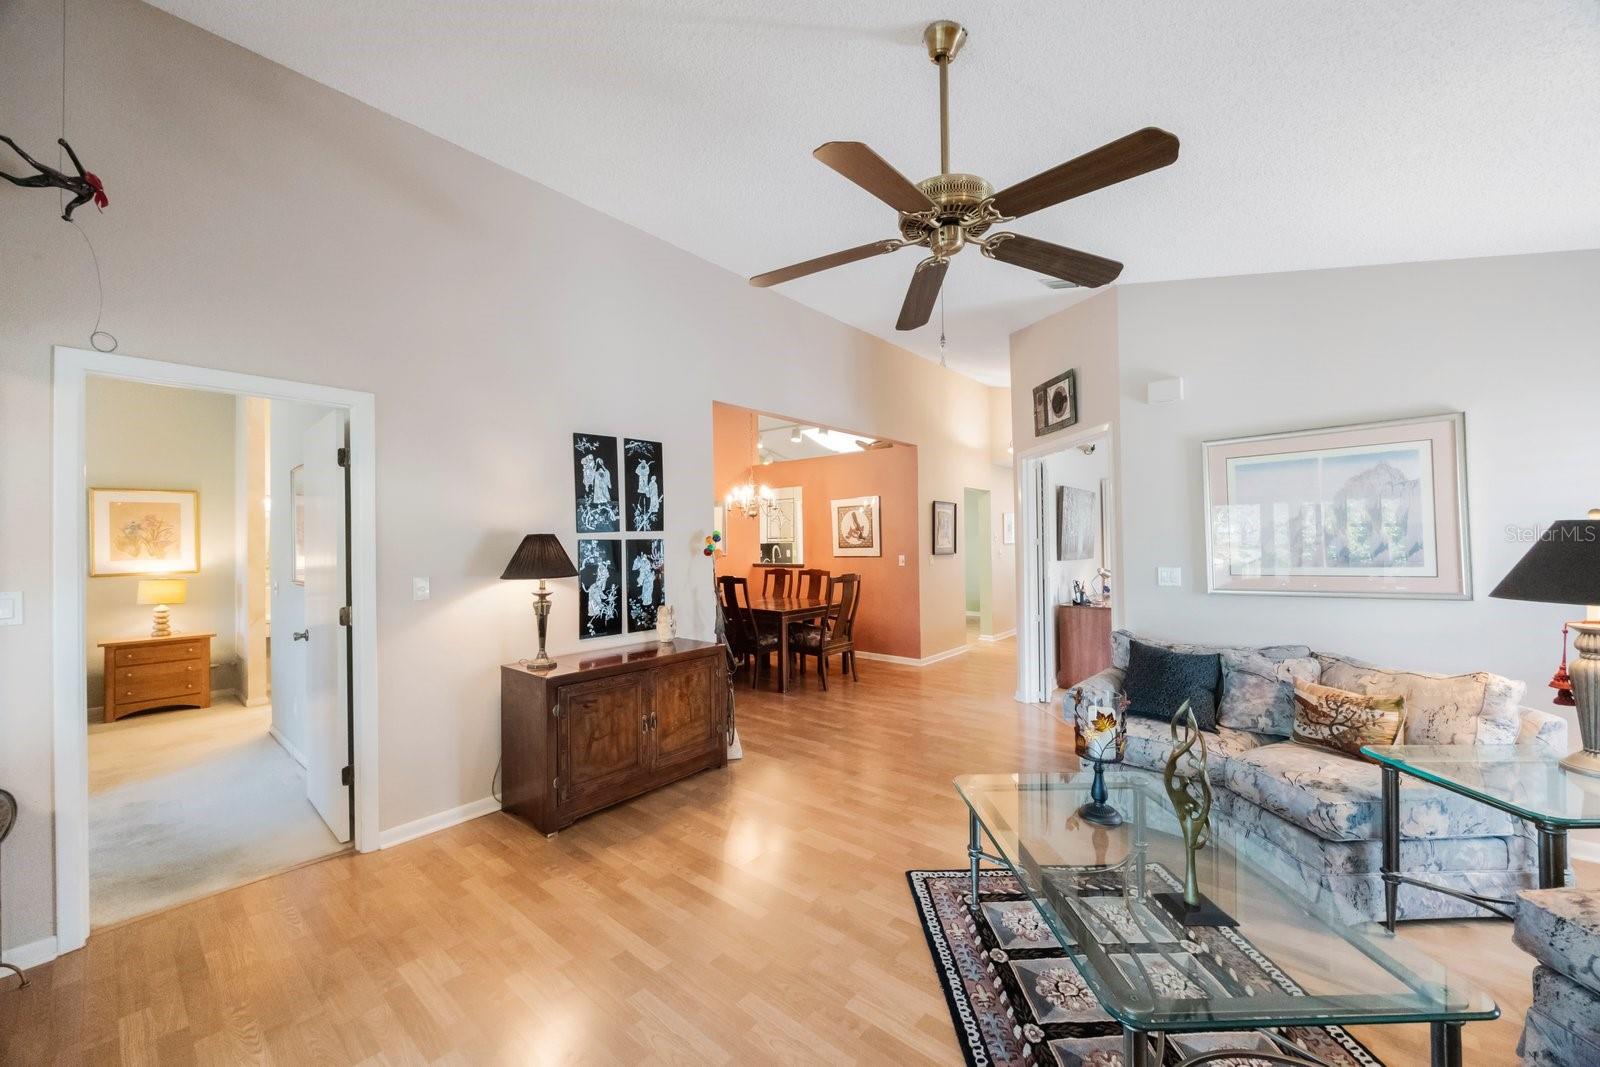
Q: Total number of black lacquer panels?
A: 4